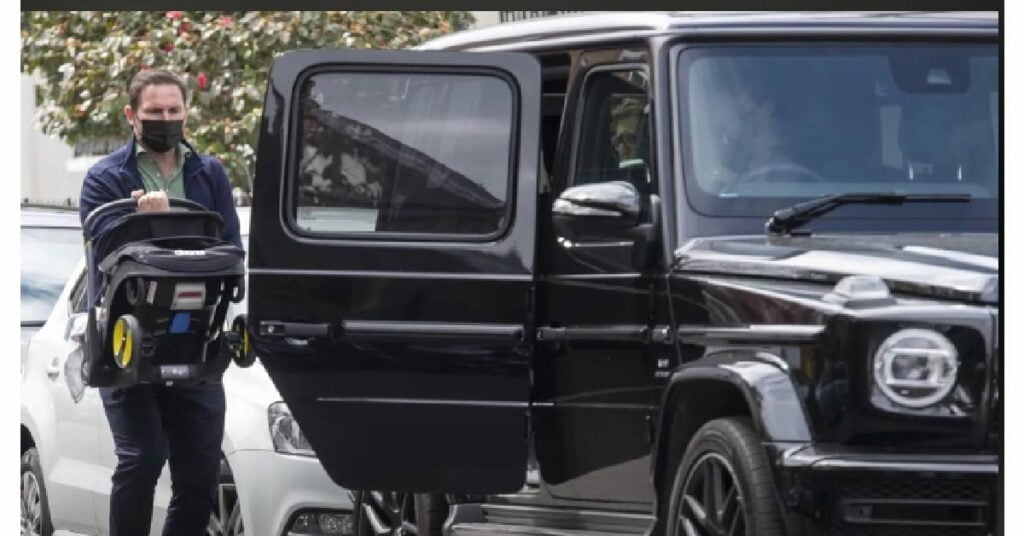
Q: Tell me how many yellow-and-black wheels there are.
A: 2